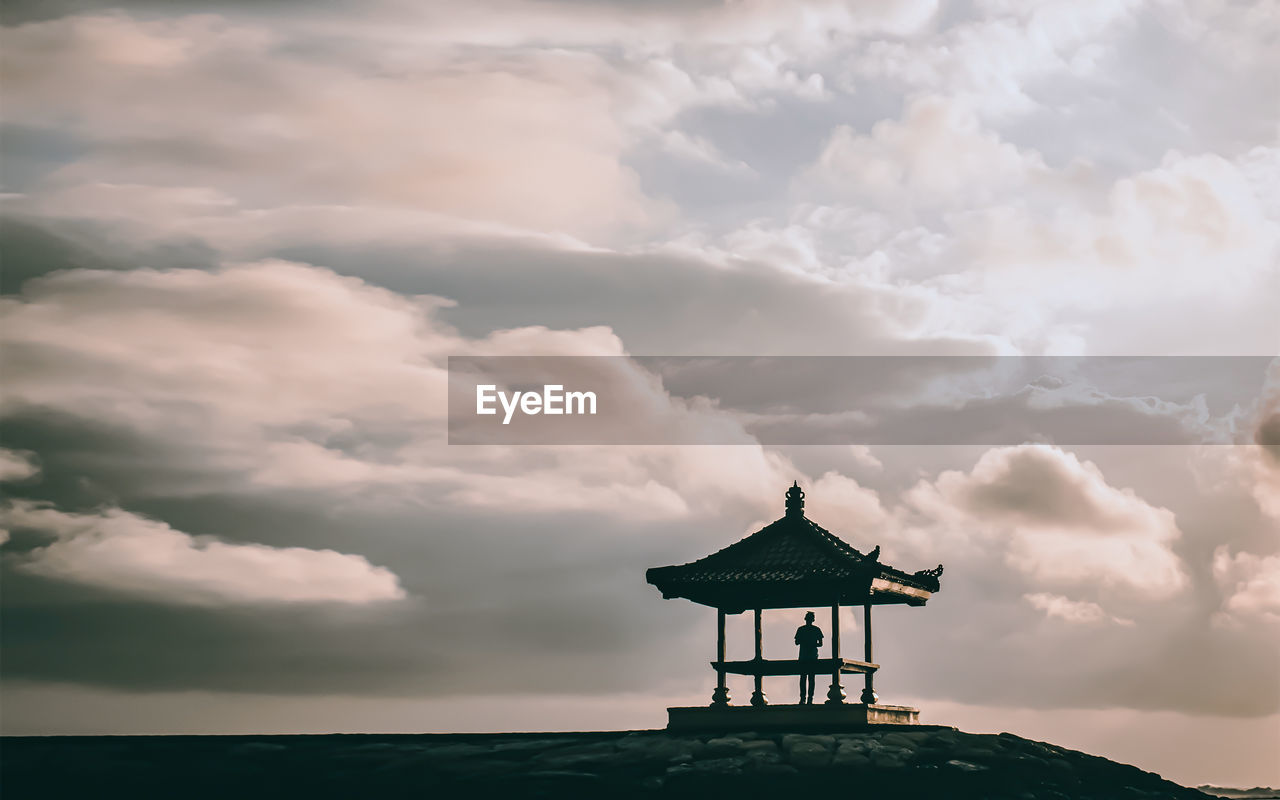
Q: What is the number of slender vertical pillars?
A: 4